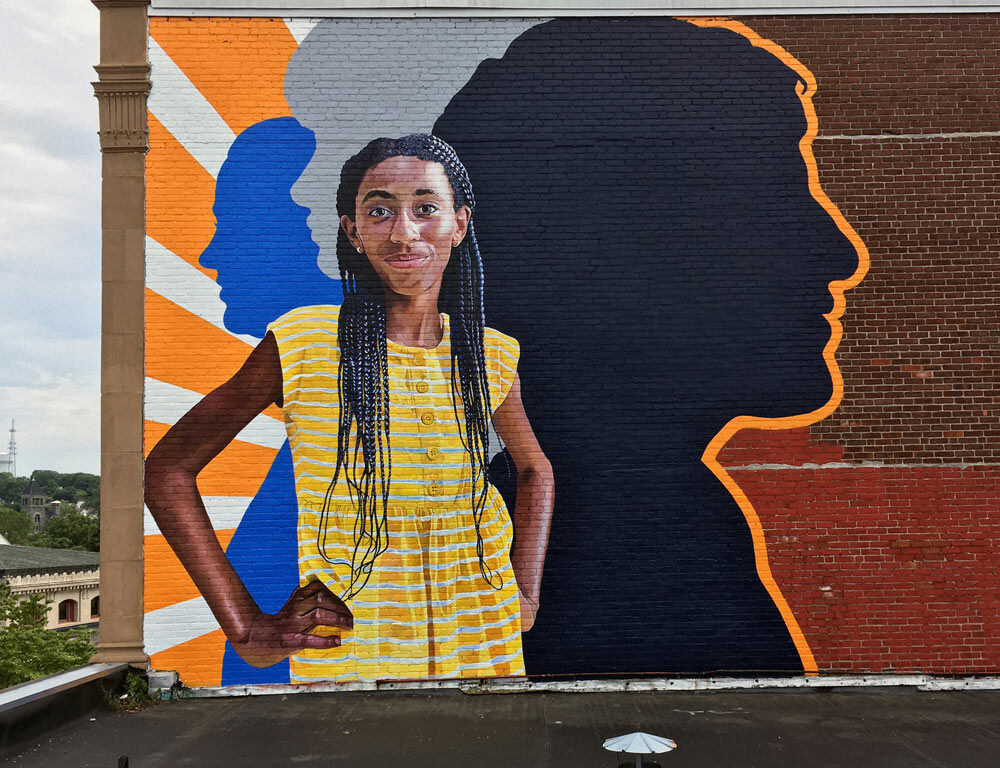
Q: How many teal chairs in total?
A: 0